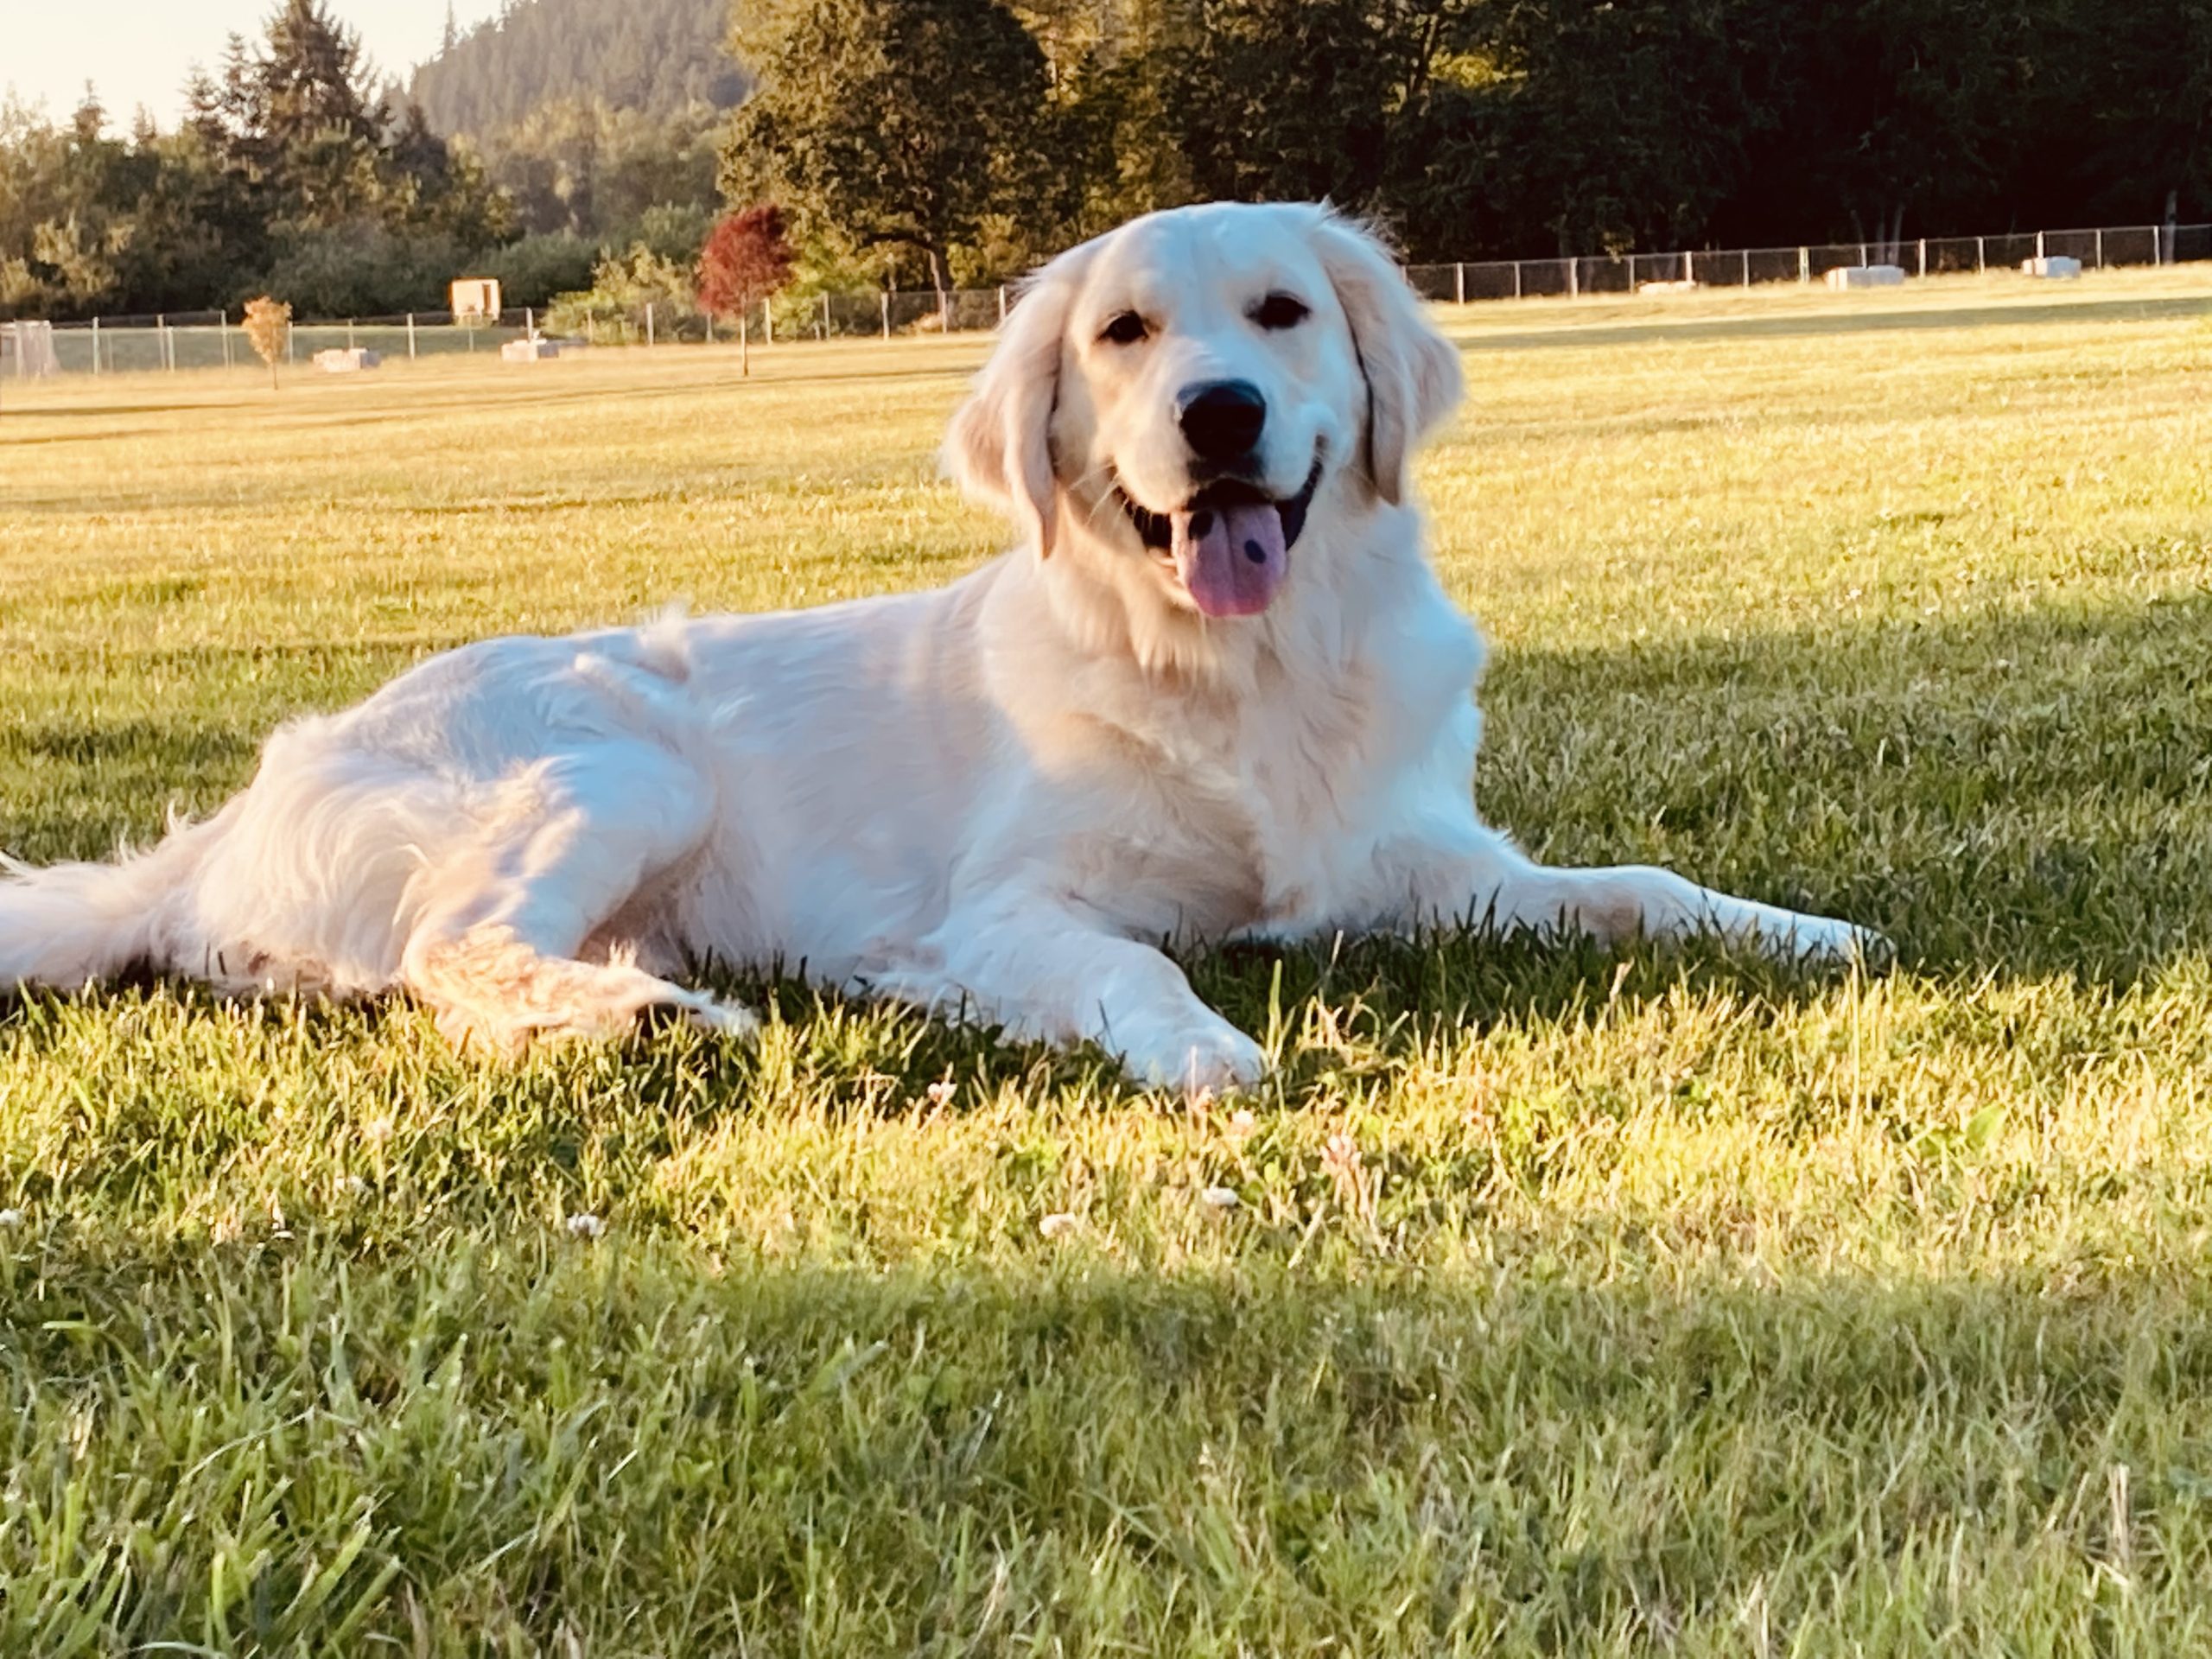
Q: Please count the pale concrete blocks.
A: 5